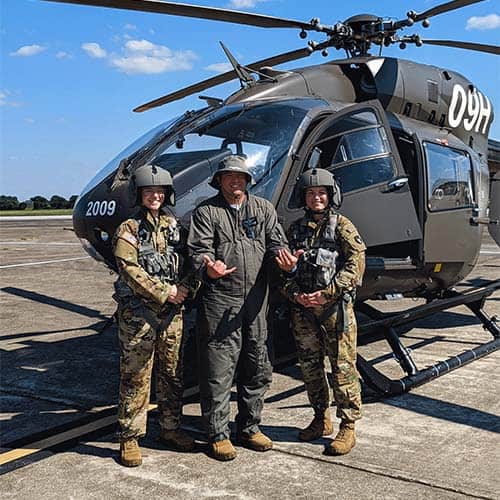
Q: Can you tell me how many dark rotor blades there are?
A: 4